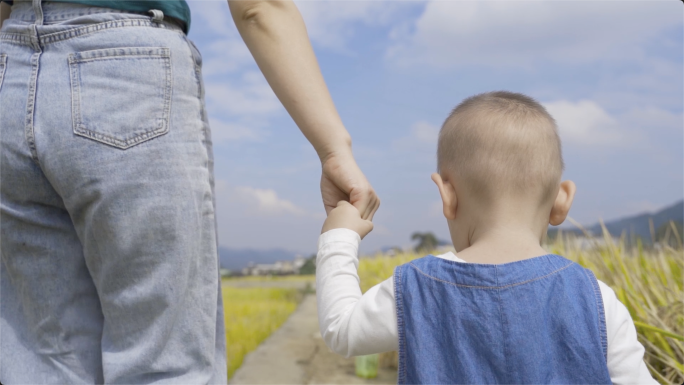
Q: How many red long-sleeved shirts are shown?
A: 0